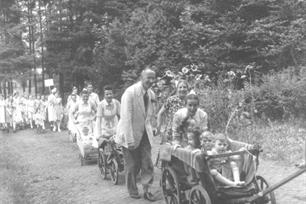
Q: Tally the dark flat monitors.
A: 0